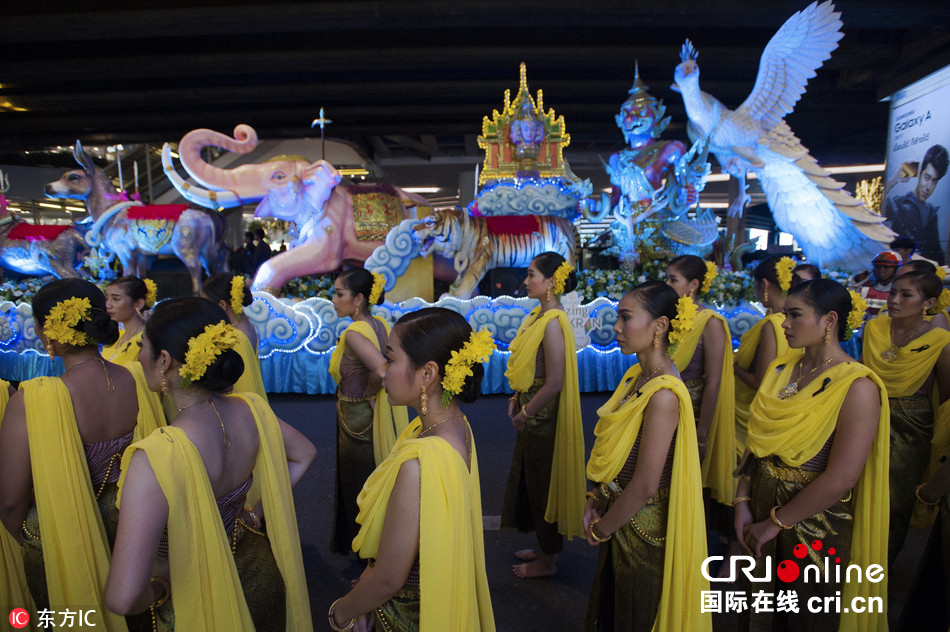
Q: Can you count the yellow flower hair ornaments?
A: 13